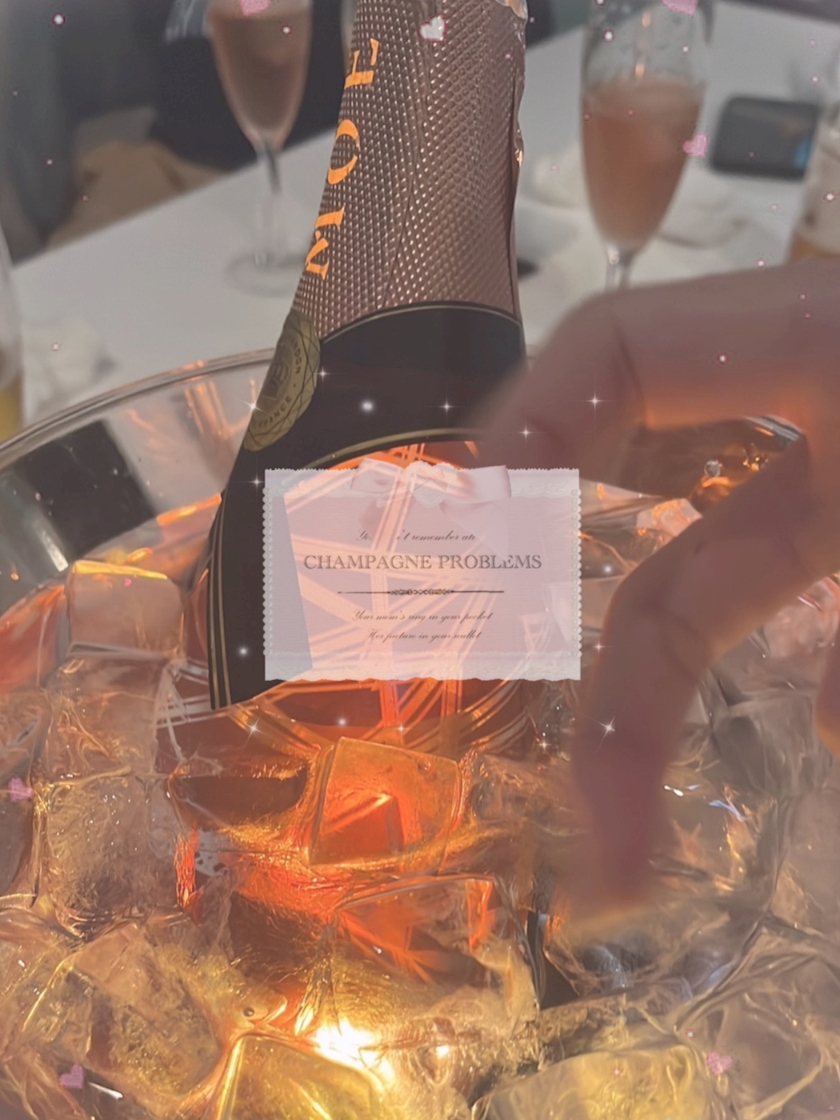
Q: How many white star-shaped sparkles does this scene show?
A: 11